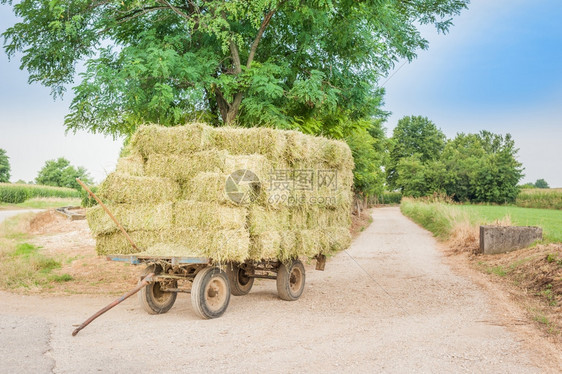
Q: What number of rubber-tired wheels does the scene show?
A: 4